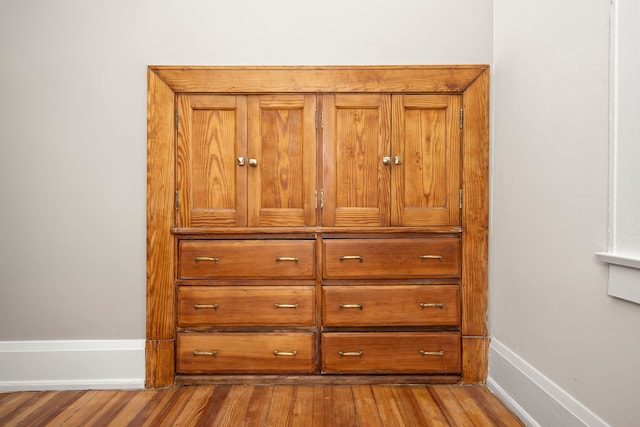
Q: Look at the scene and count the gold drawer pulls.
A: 12